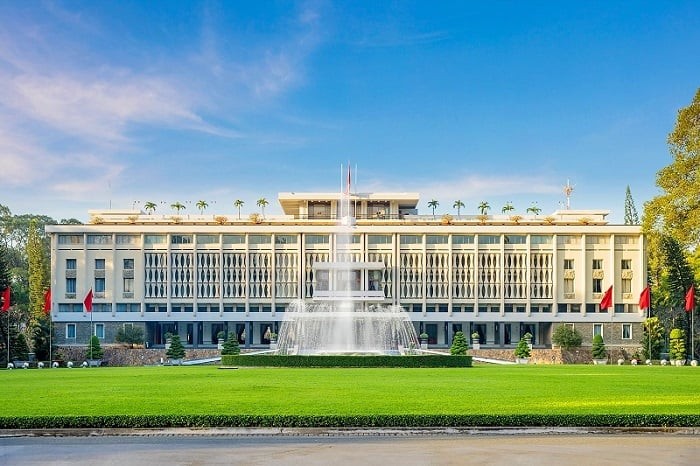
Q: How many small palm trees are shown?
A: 10